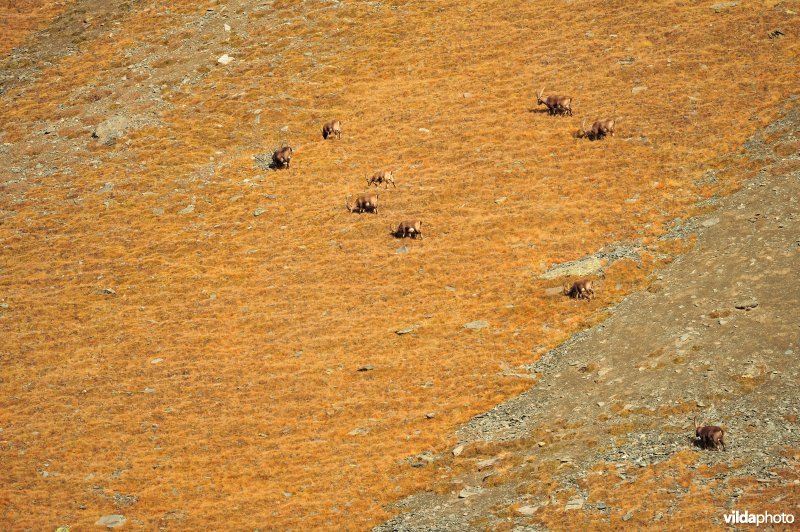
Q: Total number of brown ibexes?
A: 9